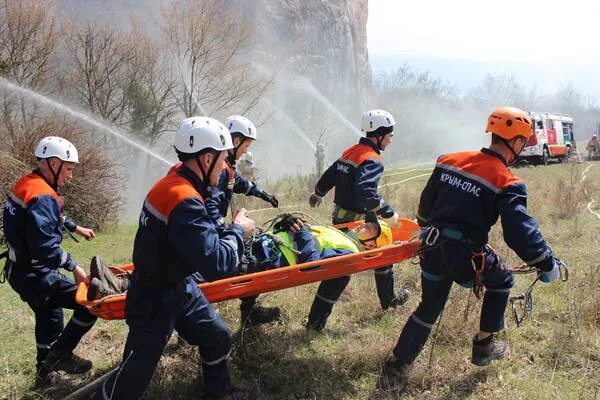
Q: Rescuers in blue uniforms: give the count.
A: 5